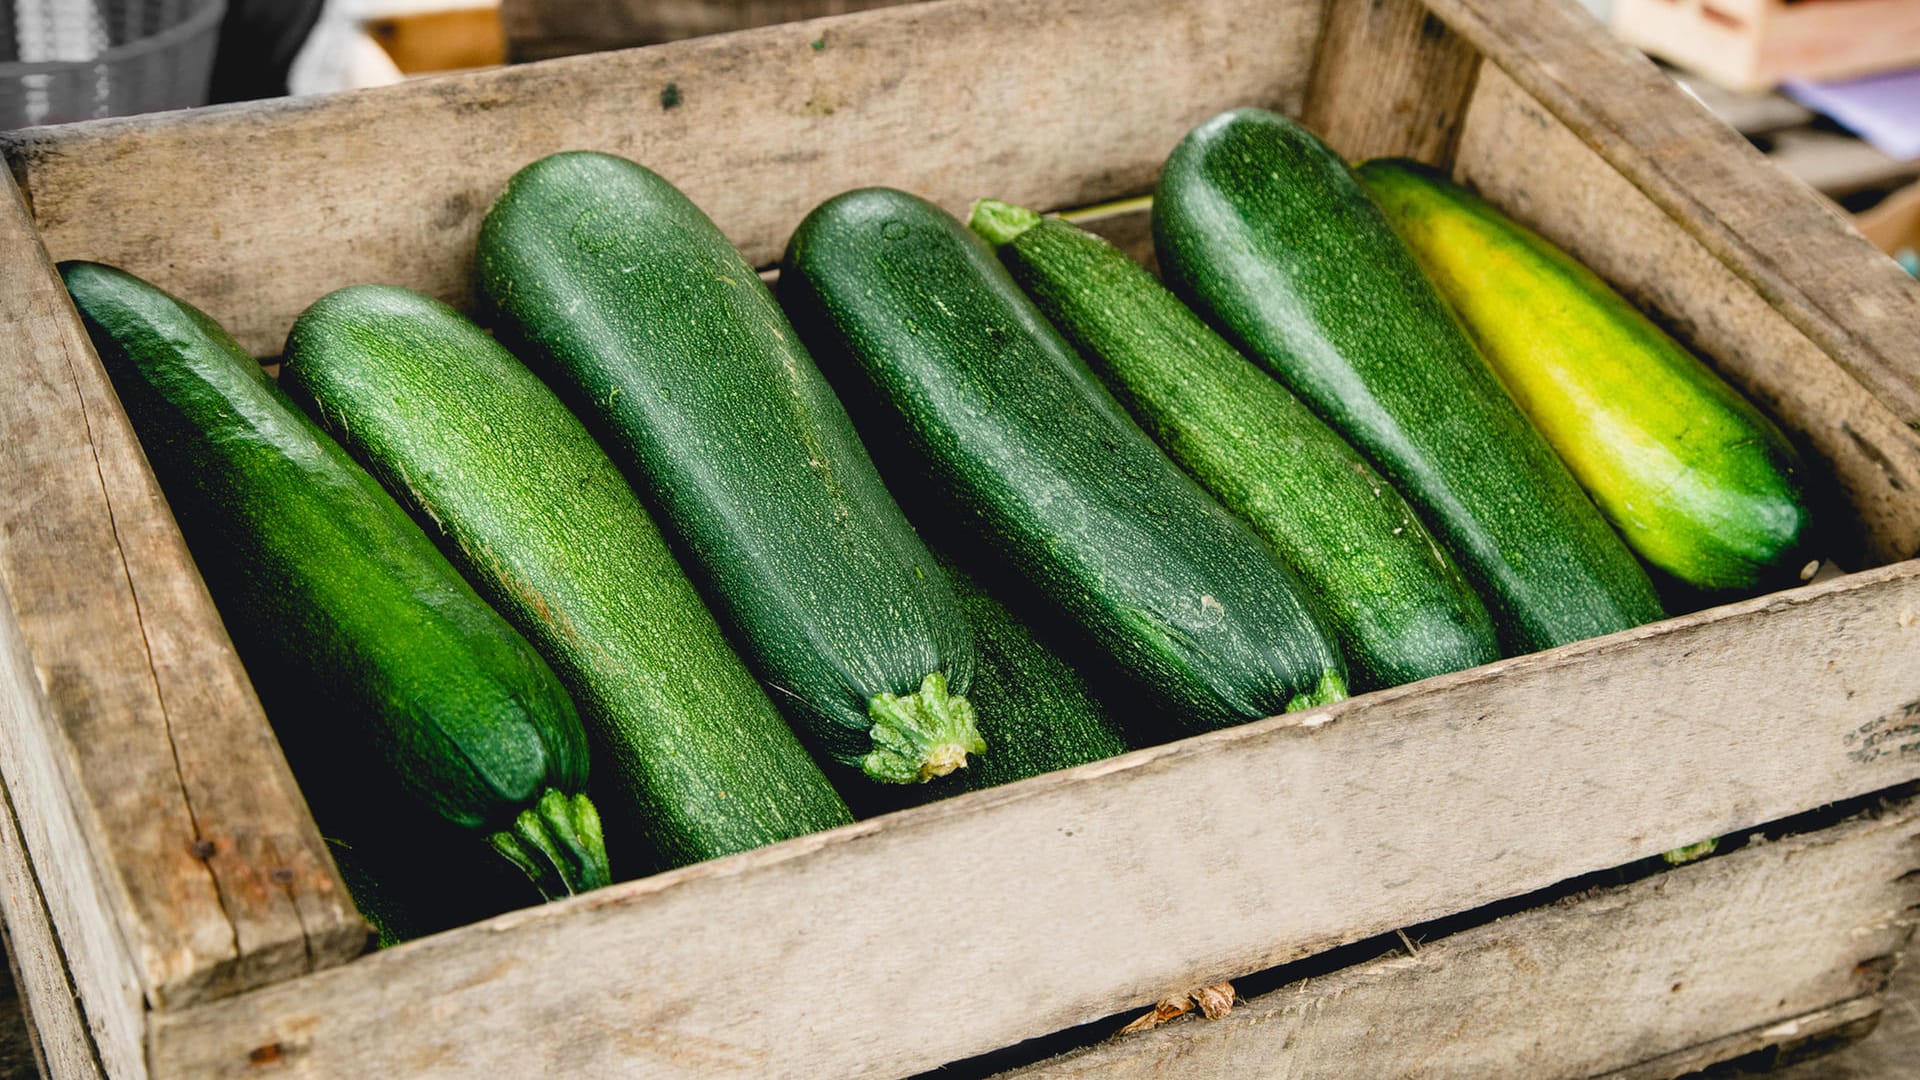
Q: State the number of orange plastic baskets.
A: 0